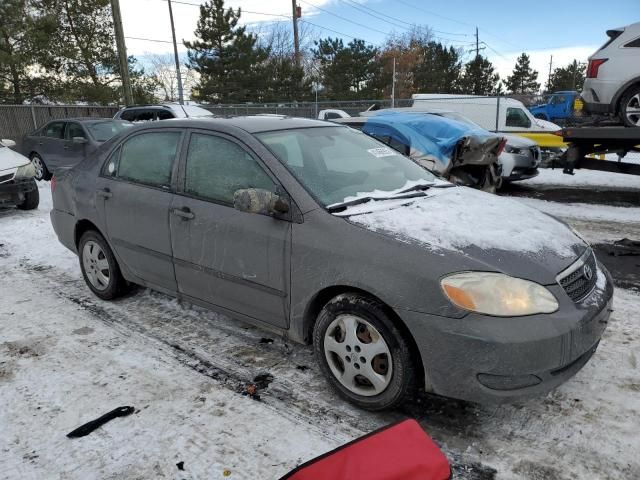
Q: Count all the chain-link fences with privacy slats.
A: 1